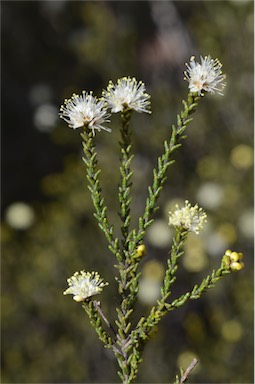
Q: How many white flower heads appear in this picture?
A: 5